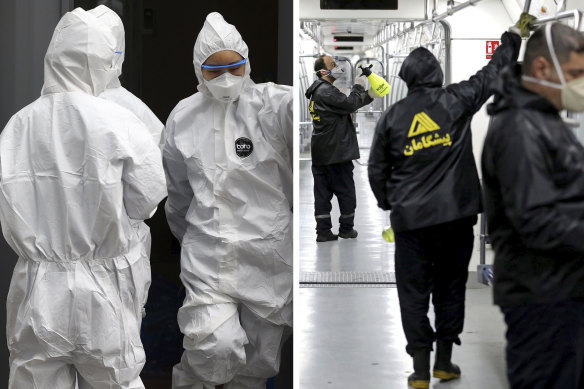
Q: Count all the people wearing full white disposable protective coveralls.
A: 3